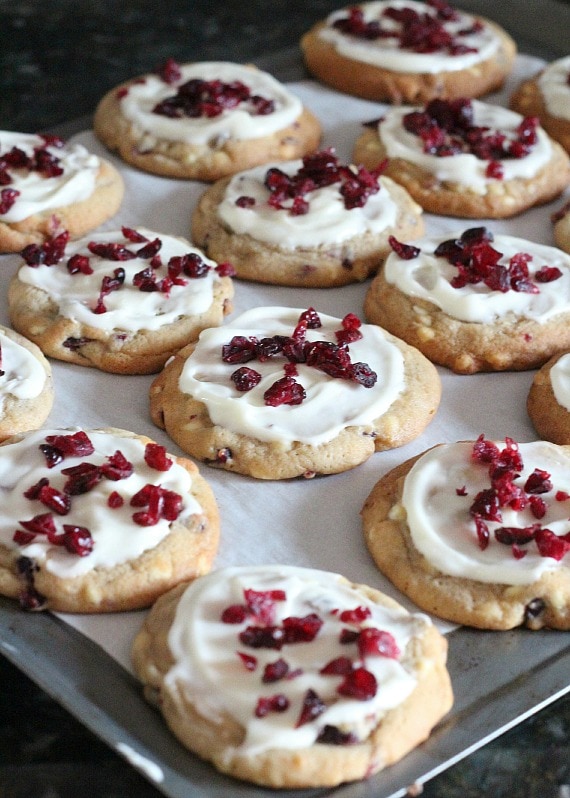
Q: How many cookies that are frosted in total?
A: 14